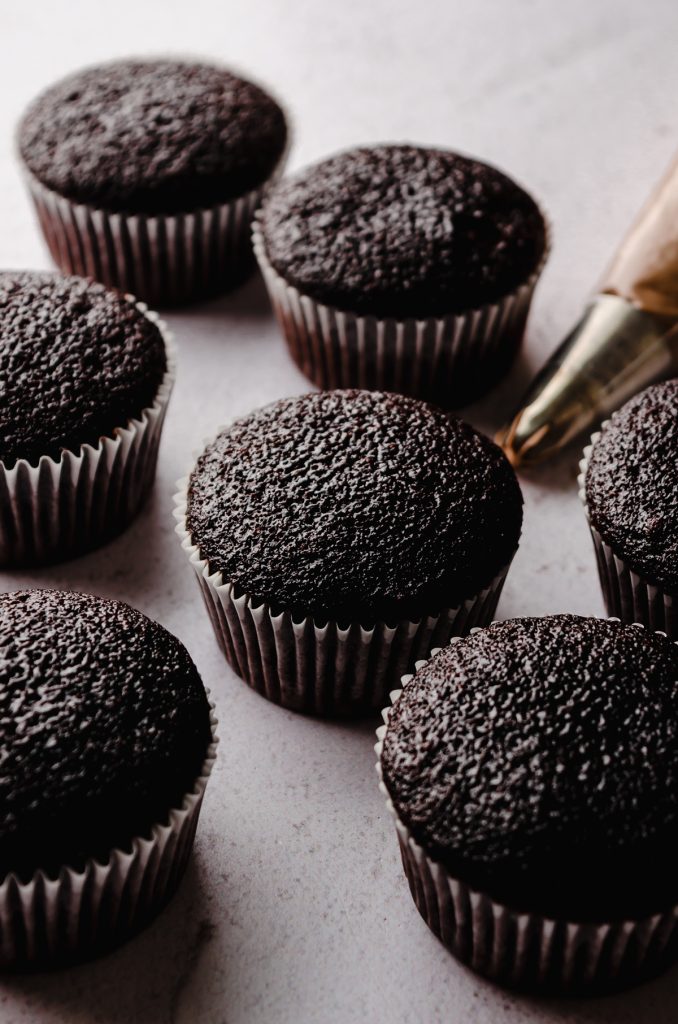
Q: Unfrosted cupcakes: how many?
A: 7